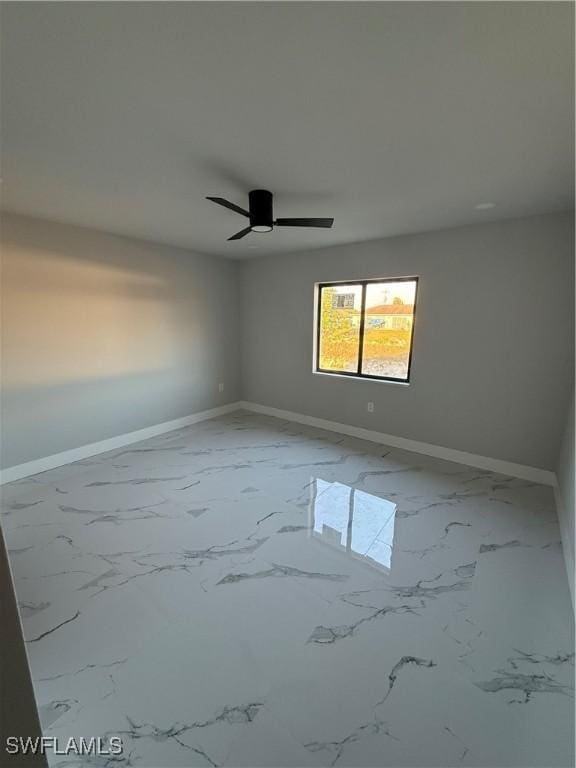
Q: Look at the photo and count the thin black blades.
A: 3